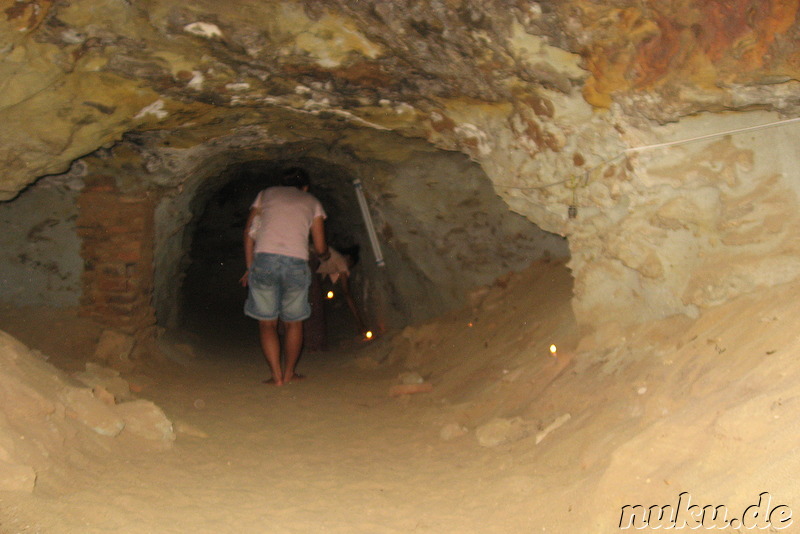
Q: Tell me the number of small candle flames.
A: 3